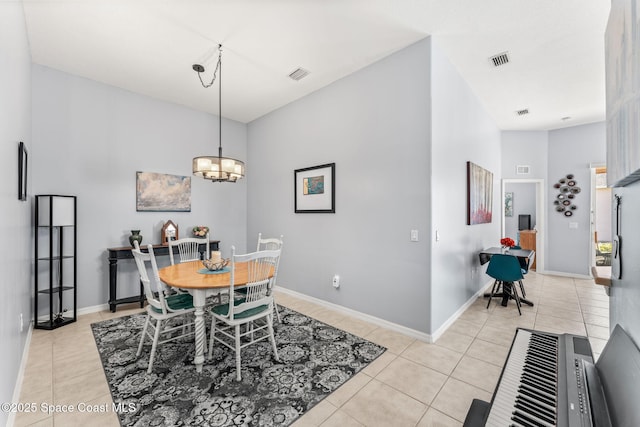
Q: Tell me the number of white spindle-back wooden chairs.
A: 4